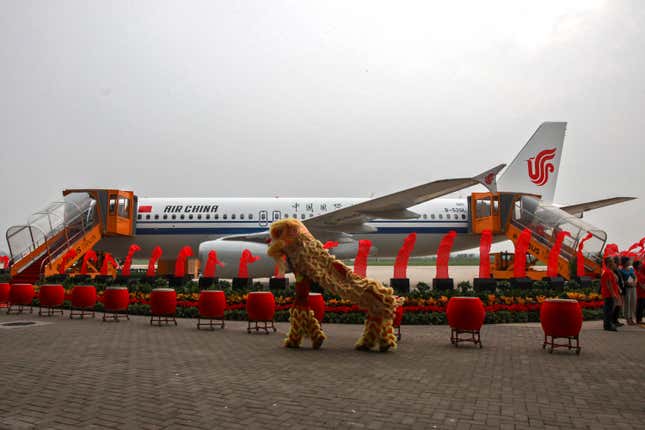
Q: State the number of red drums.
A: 12